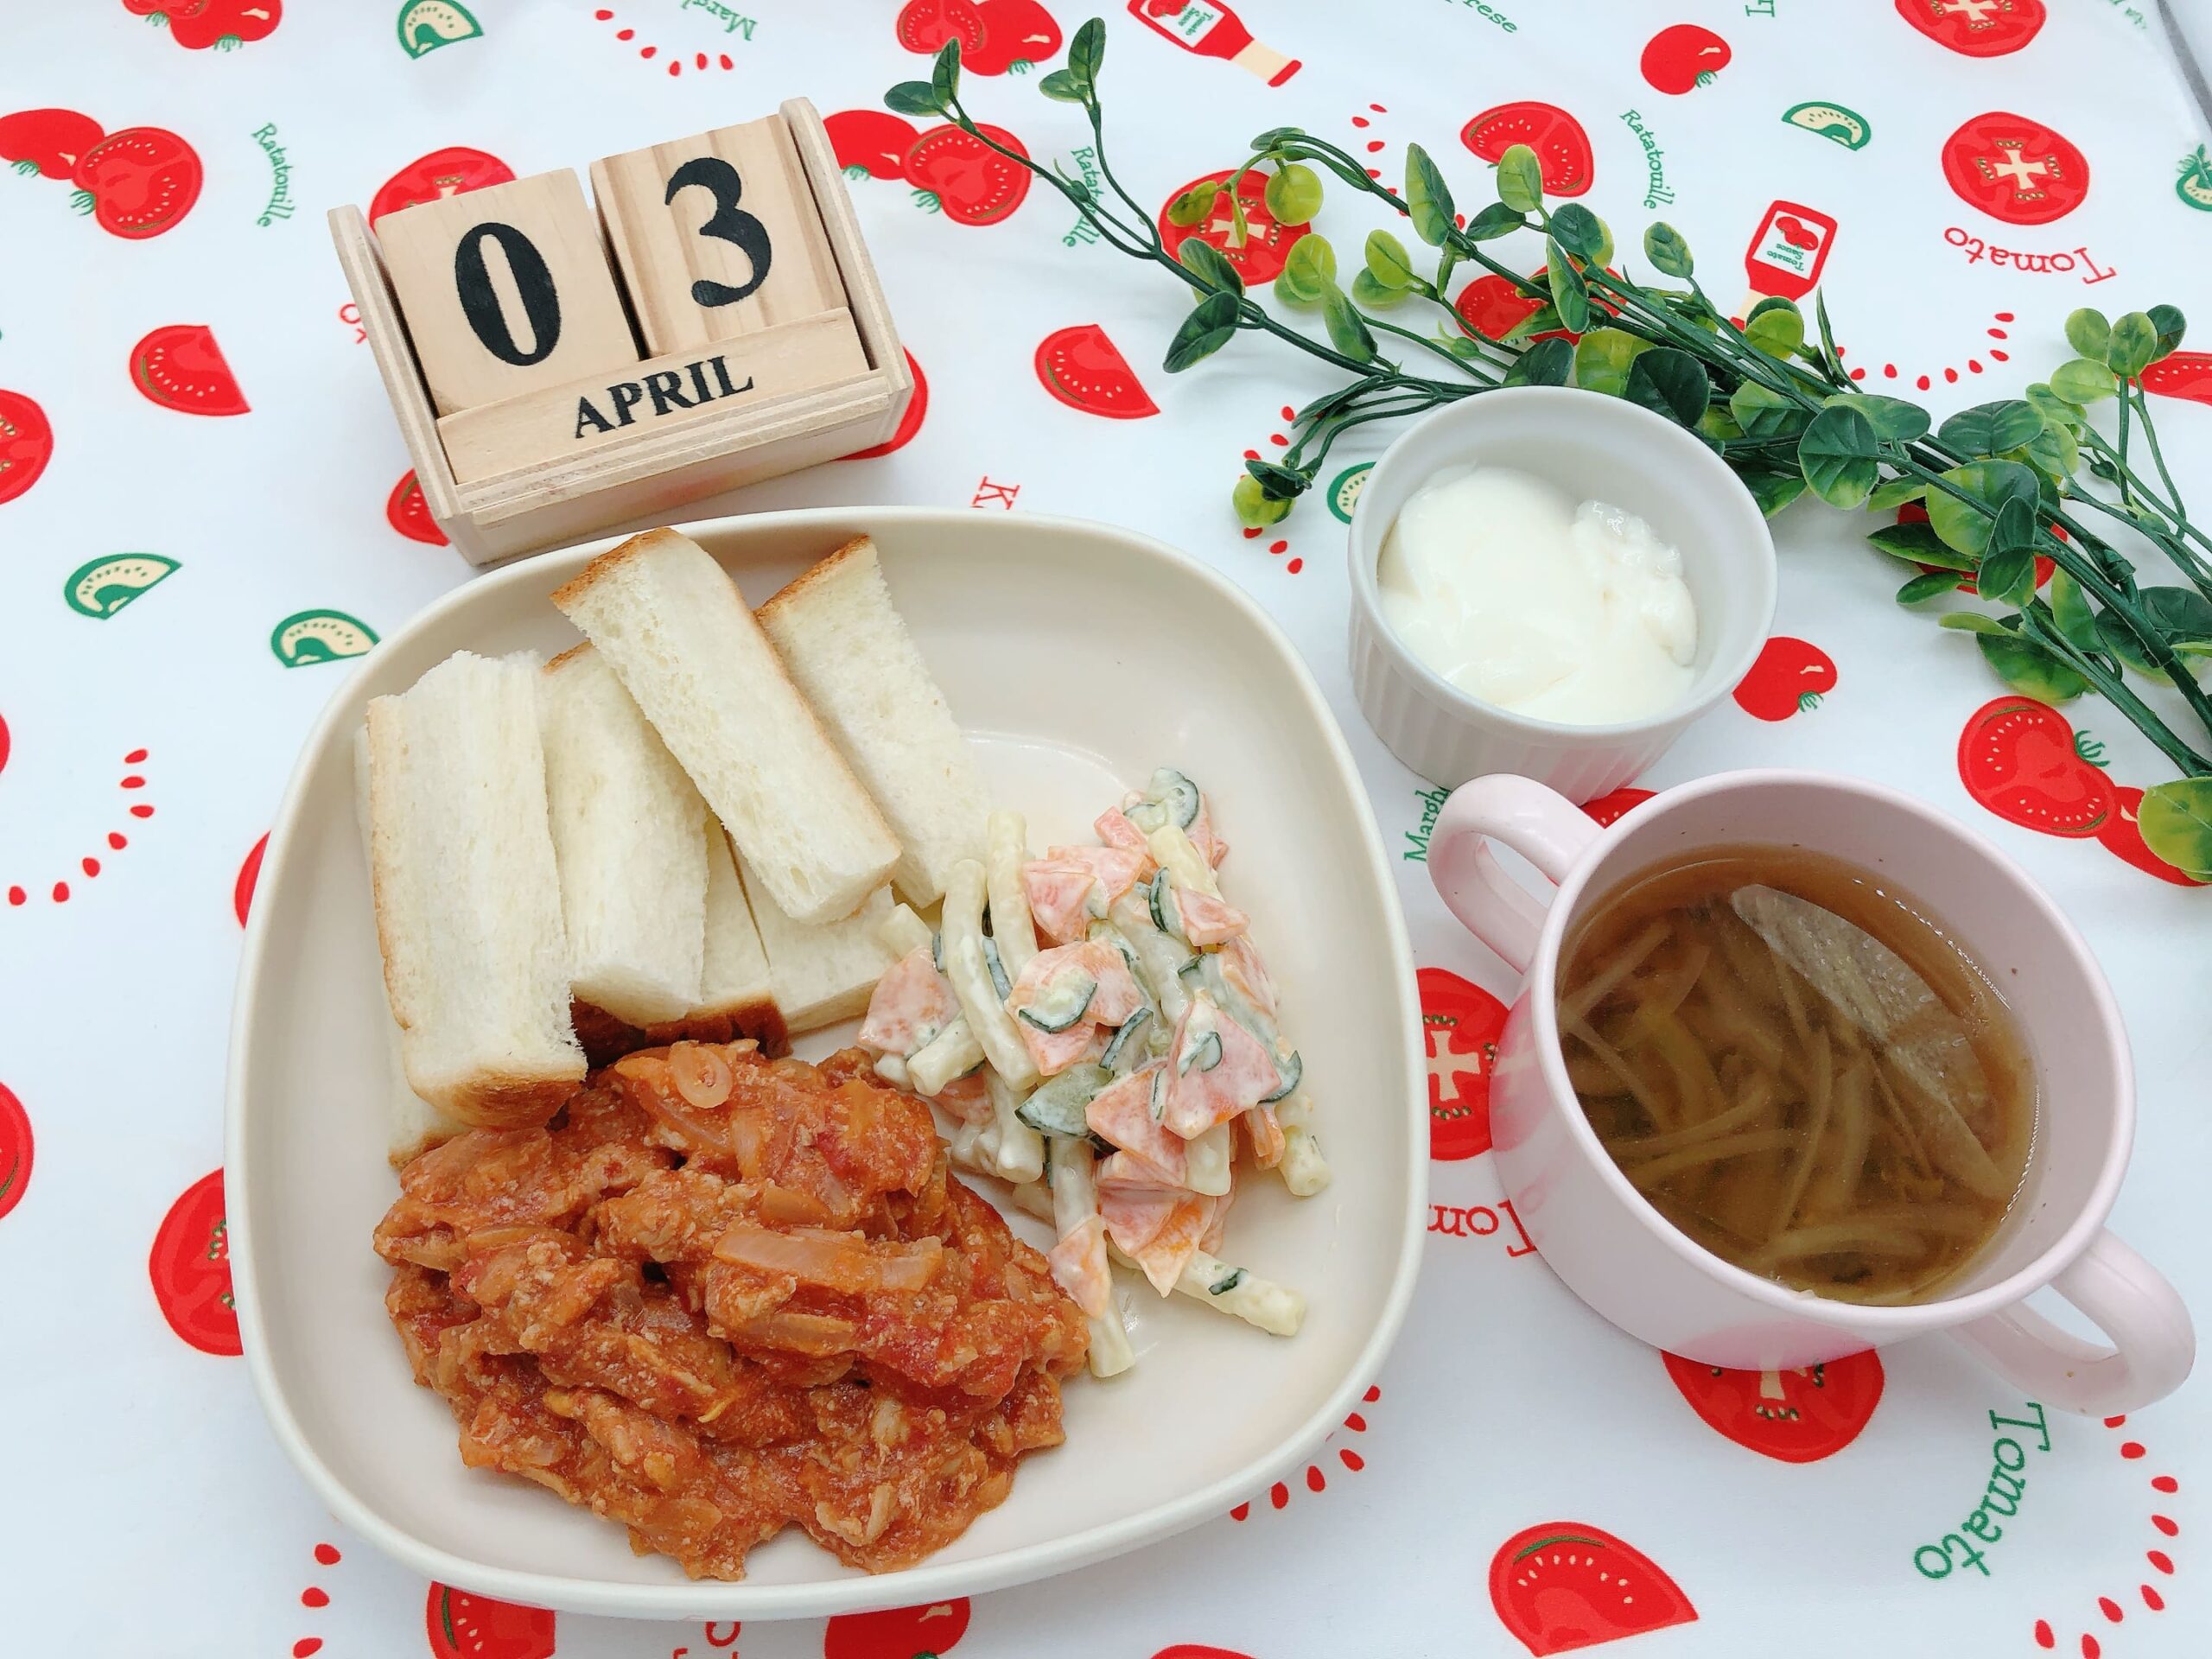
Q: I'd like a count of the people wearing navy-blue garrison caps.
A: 0